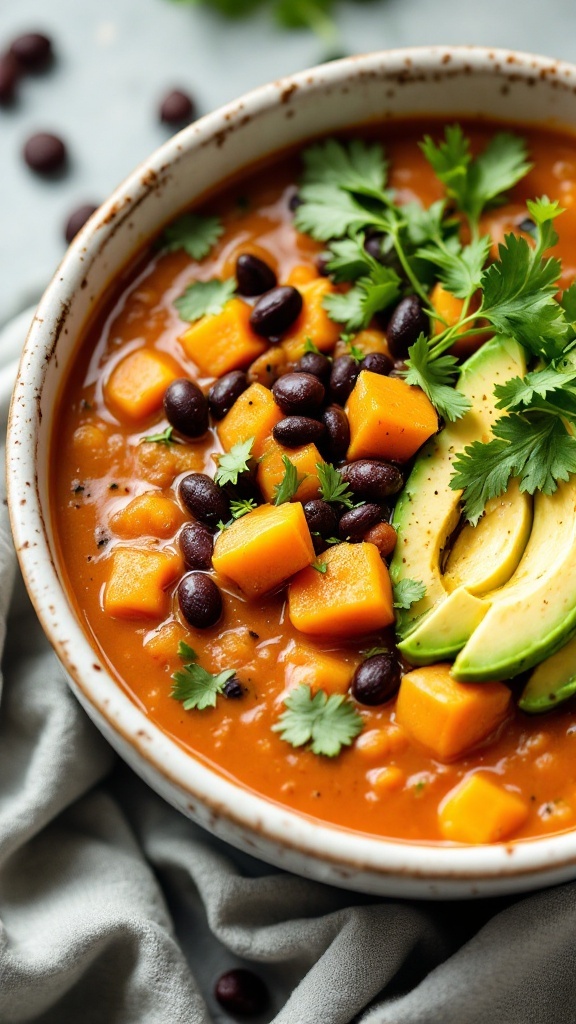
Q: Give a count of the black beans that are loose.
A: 6